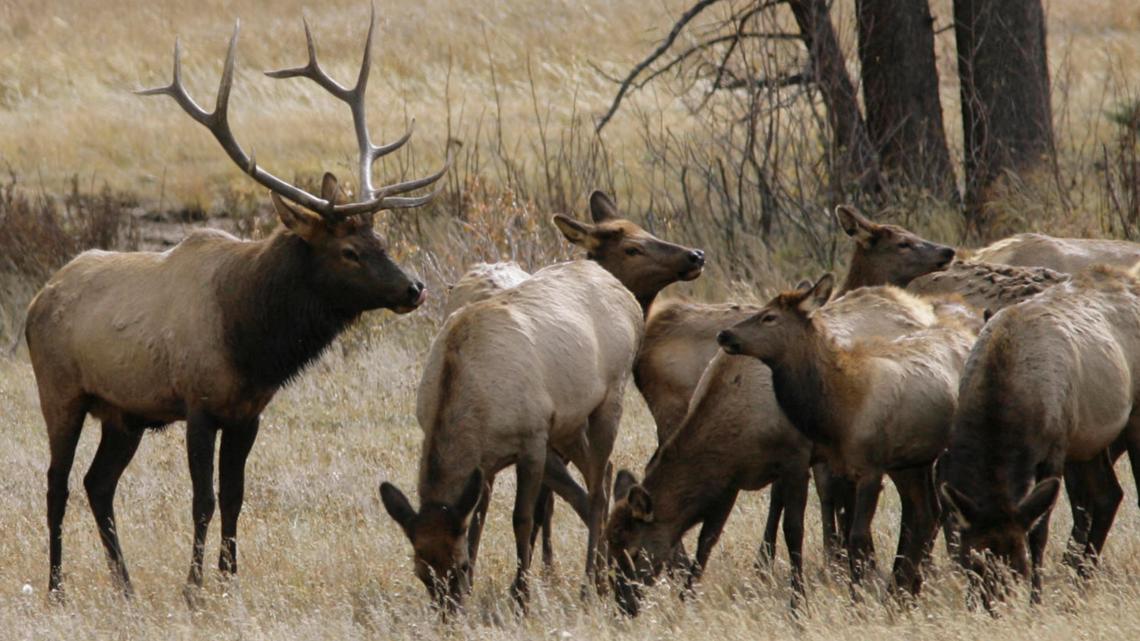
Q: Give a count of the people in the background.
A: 0